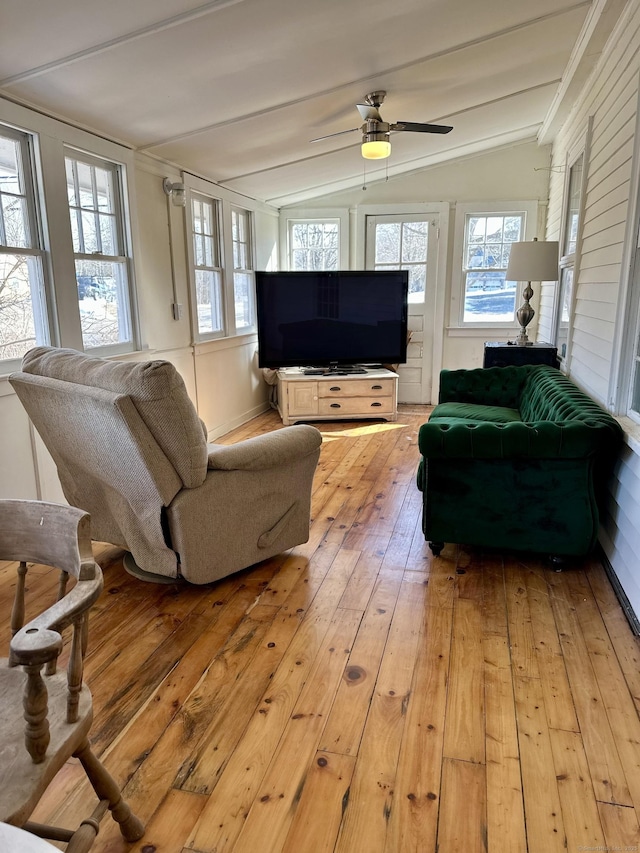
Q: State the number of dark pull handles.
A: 4